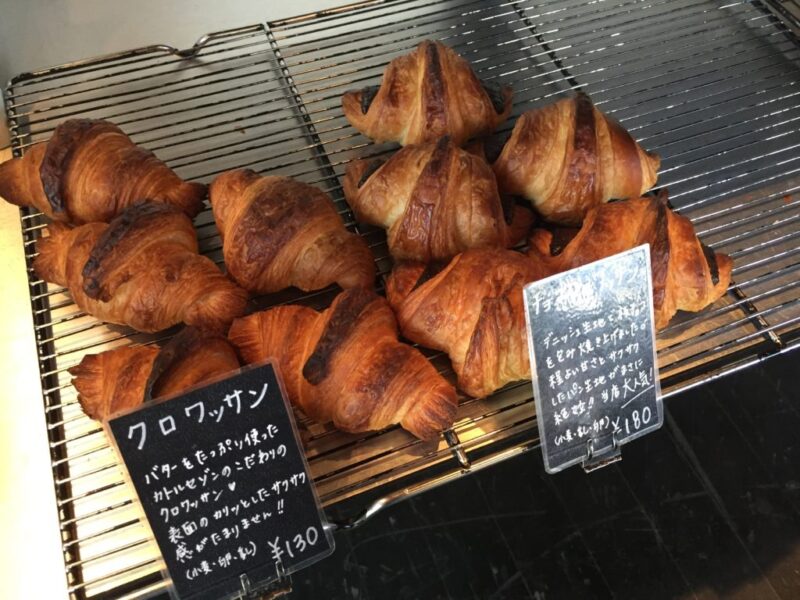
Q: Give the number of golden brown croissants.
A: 10